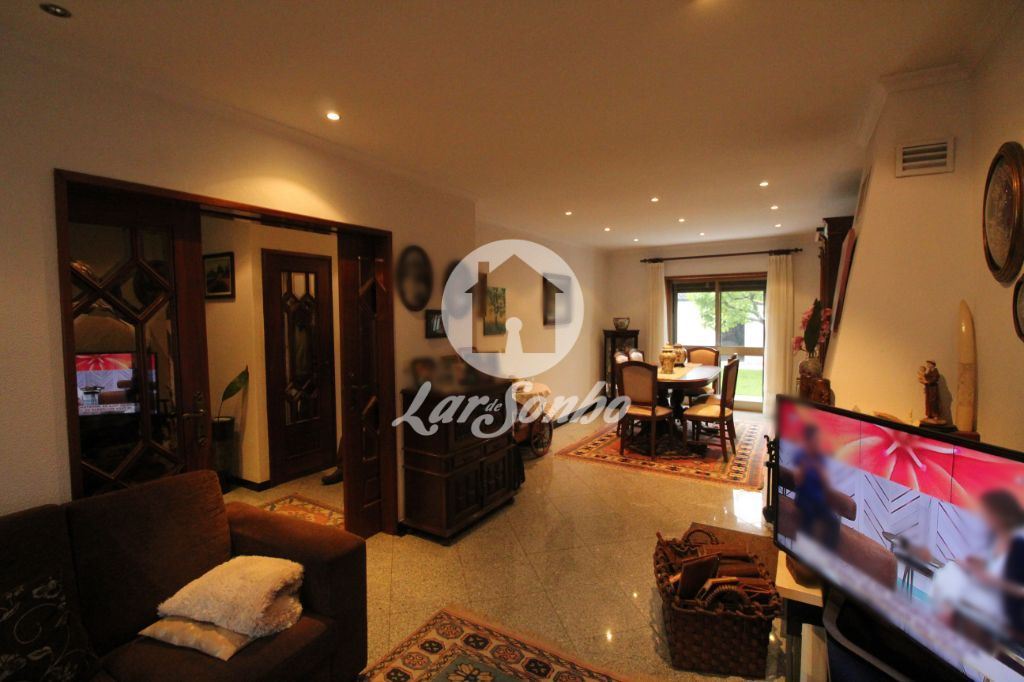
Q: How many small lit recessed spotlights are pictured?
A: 10